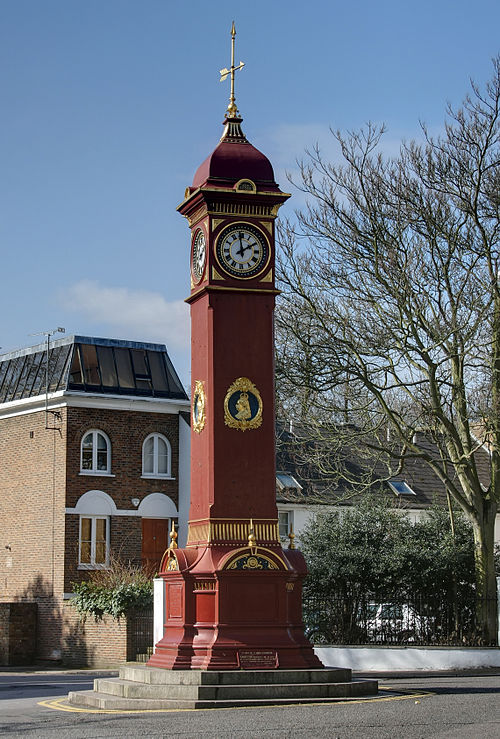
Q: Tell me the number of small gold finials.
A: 3